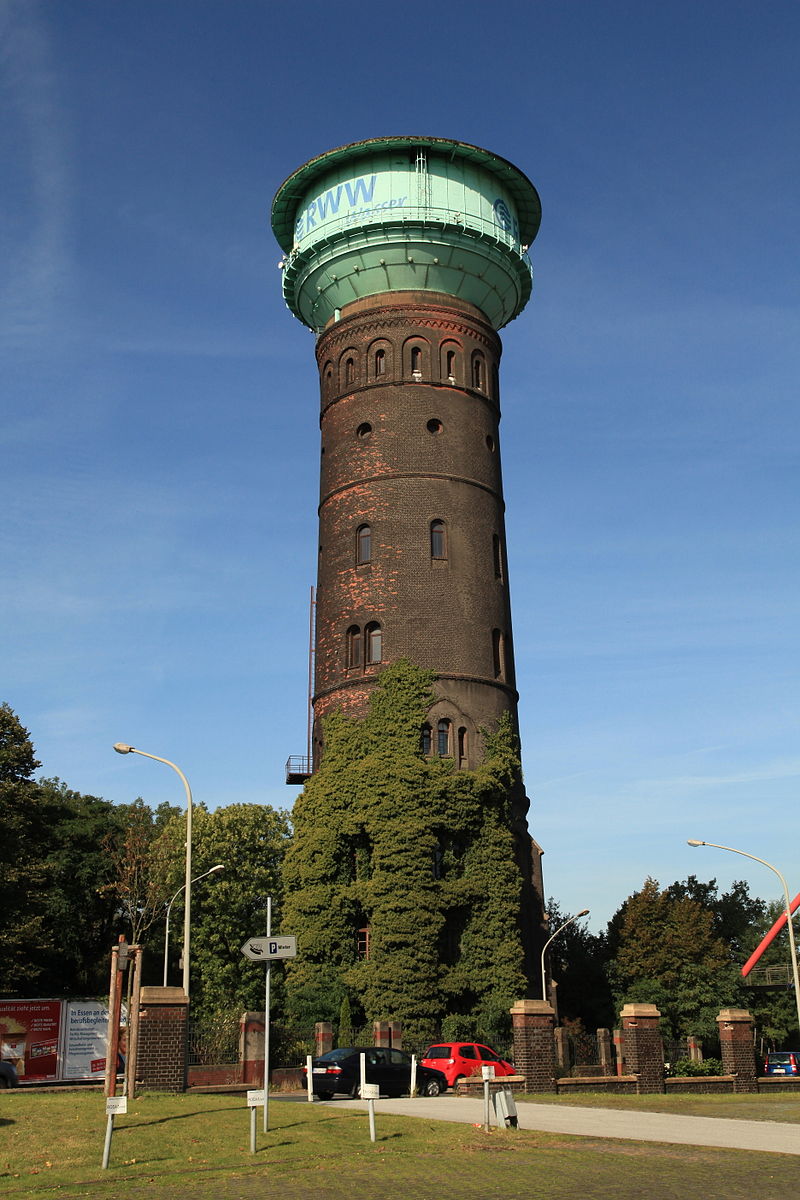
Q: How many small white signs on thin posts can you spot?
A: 4